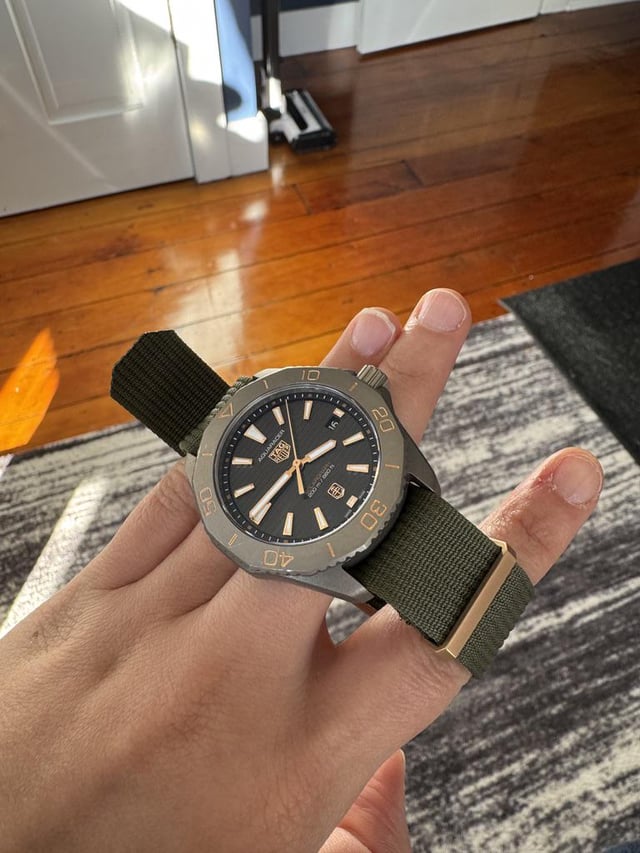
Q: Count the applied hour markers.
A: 12